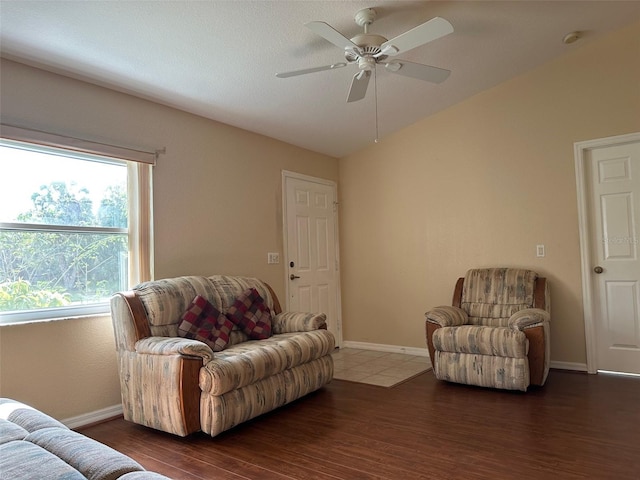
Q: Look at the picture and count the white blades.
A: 5